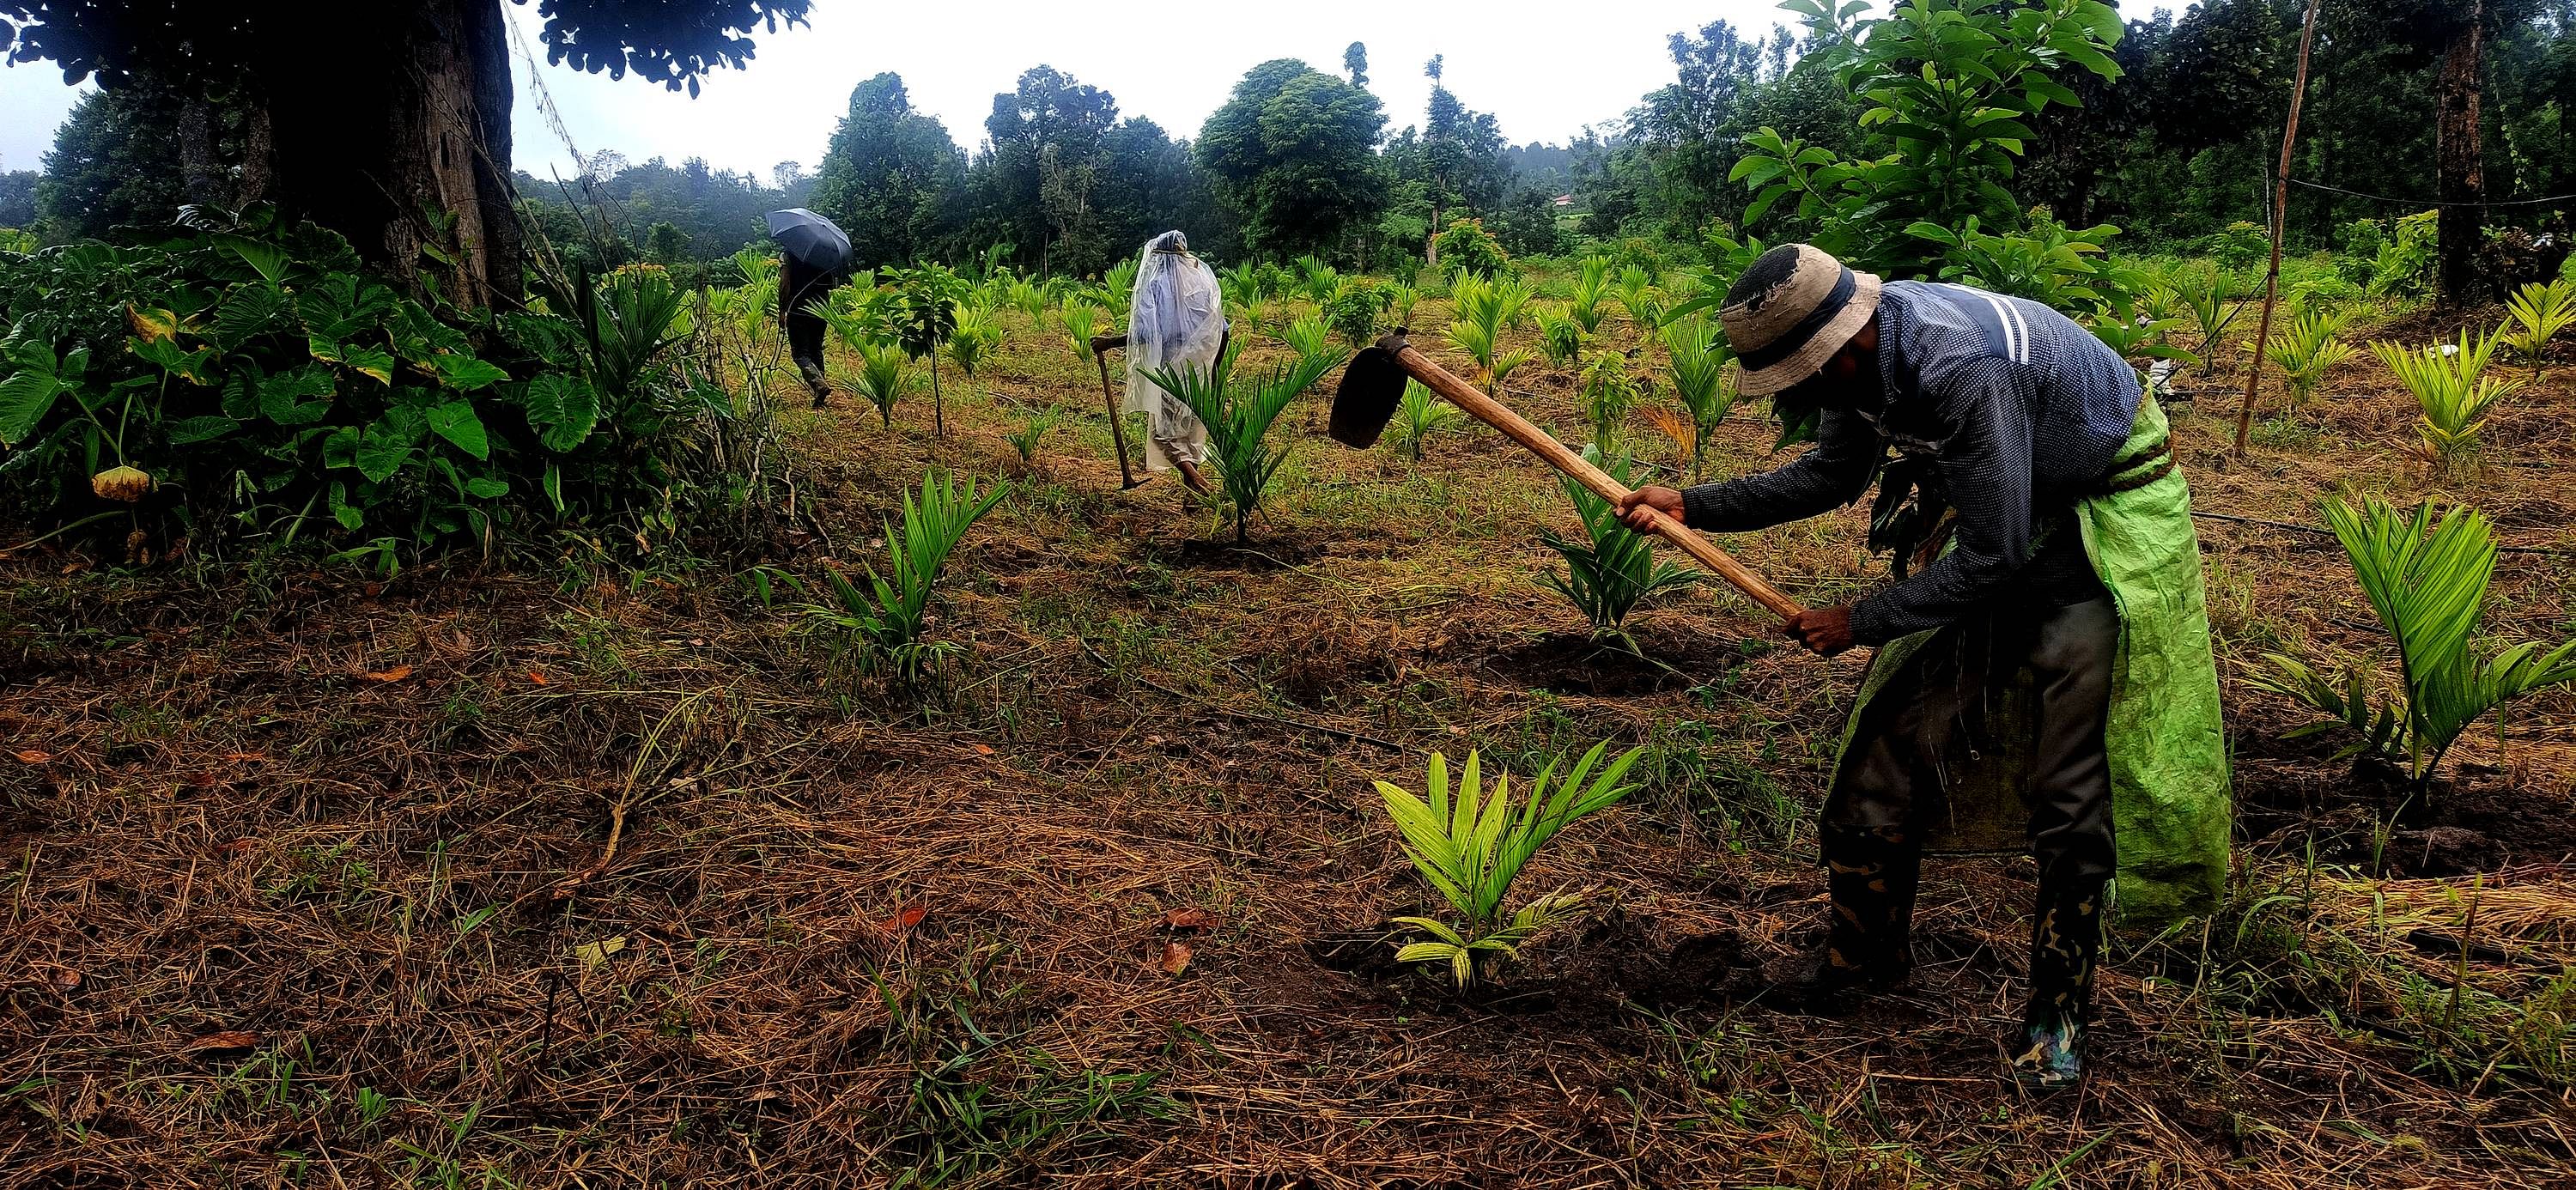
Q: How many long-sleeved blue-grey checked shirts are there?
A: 1